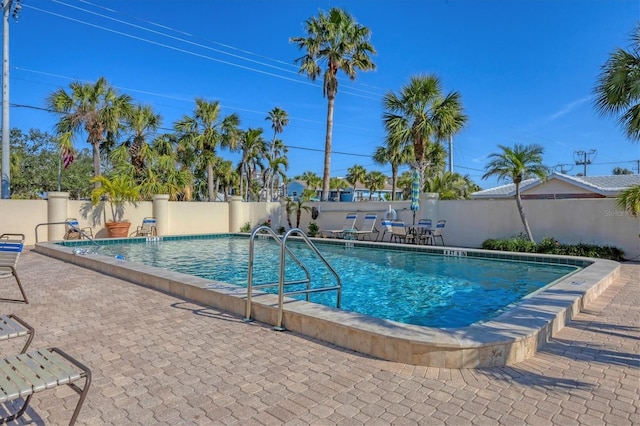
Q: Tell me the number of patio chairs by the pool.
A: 11